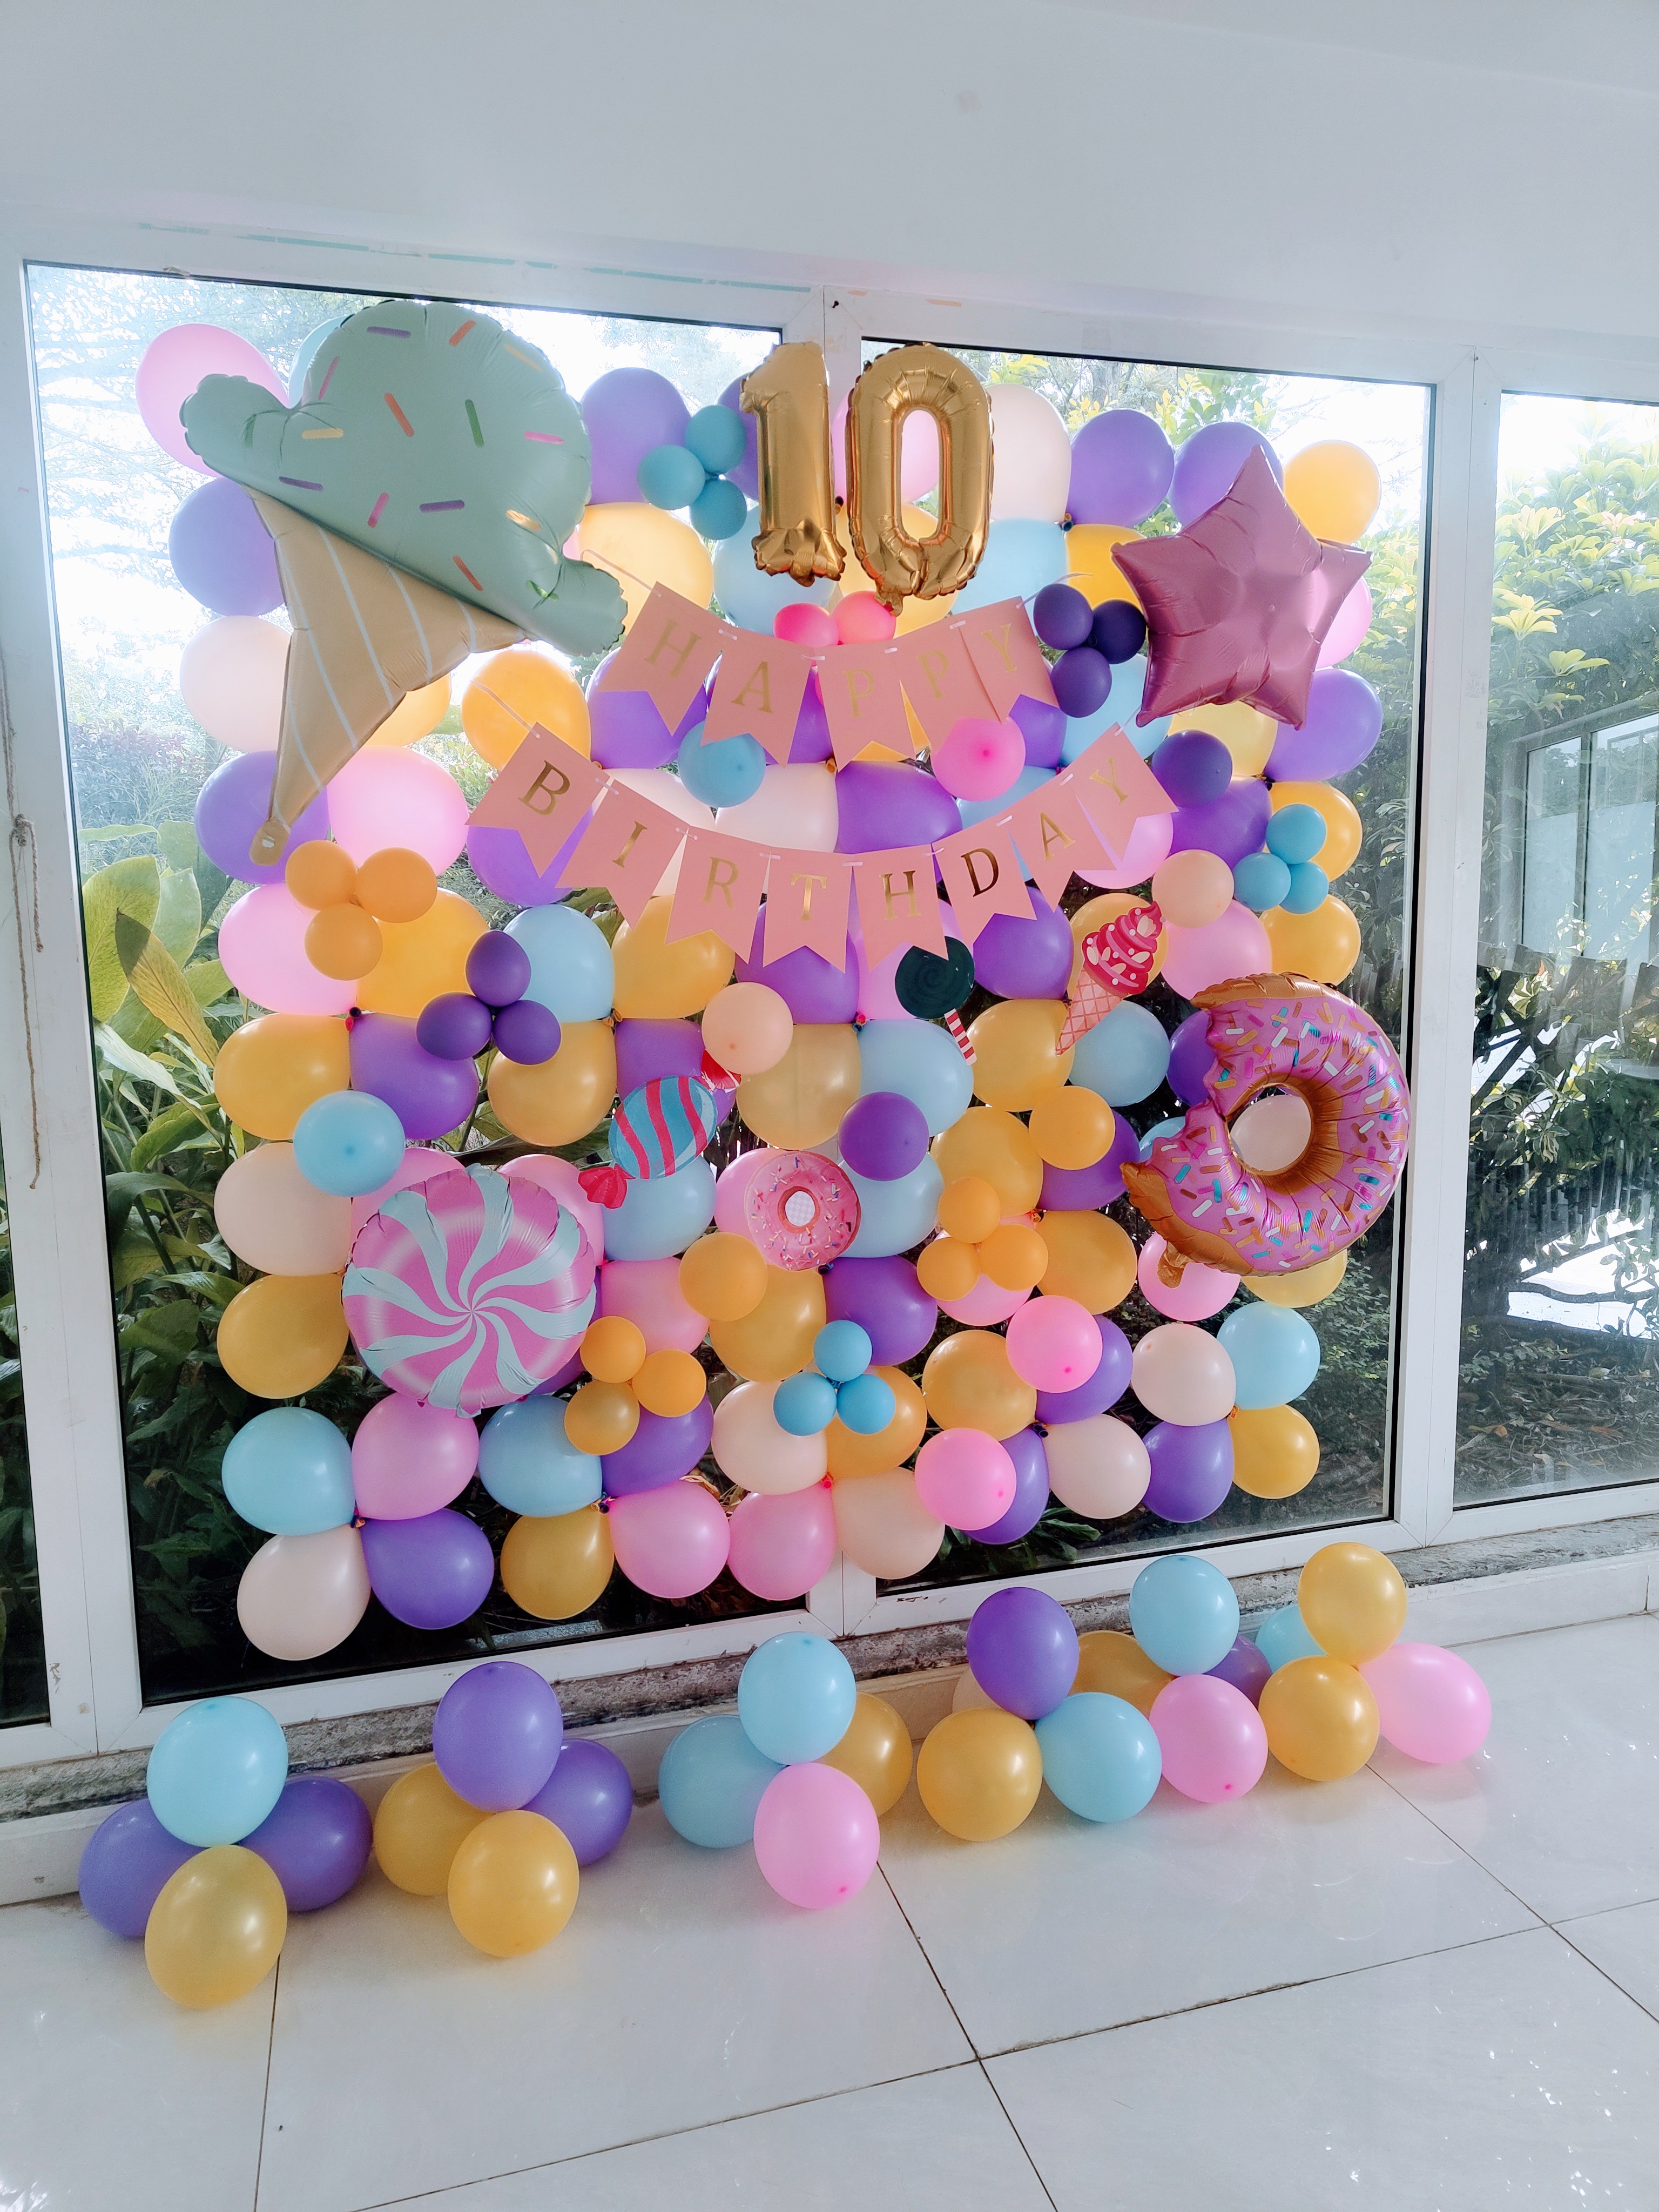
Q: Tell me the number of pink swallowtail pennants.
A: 13